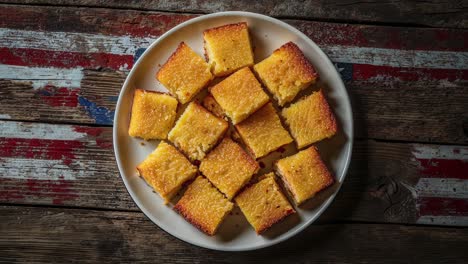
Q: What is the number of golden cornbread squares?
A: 13